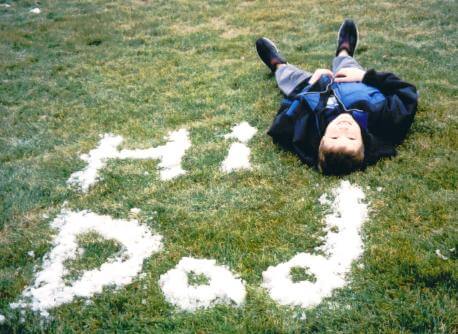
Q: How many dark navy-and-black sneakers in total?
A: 2